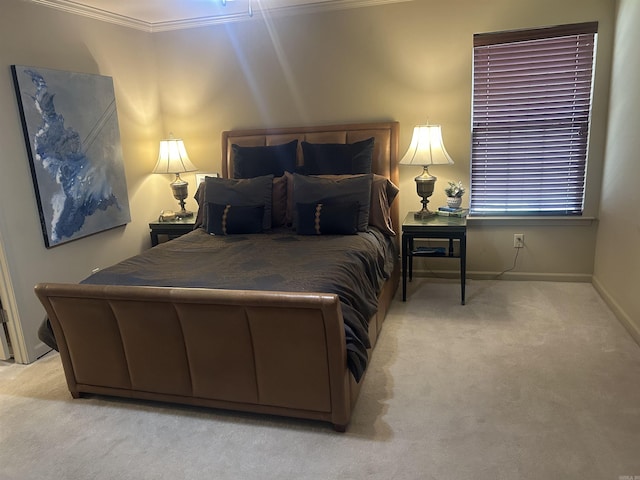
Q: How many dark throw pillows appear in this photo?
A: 6